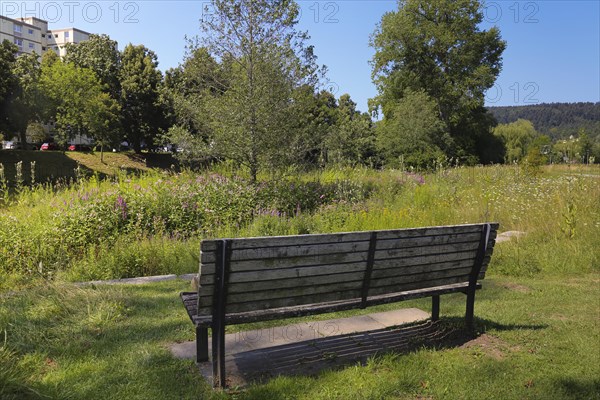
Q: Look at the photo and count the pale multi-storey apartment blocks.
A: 1